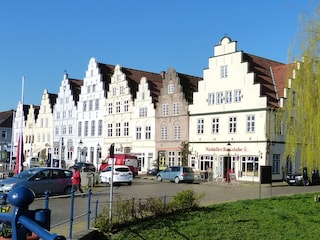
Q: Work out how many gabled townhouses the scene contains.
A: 9